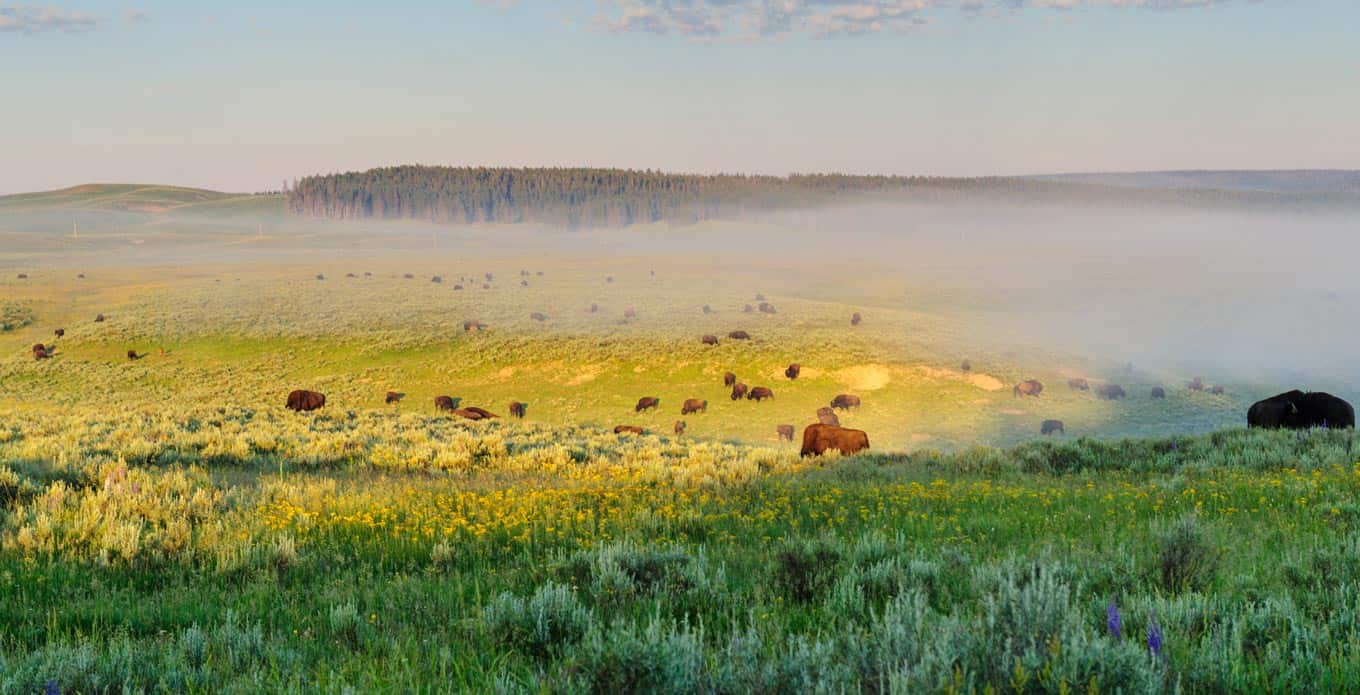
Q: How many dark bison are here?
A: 2